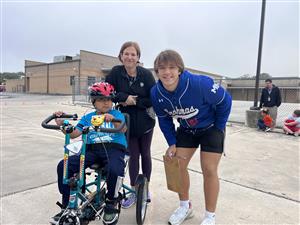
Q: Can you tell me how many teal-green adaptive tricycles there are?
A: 1